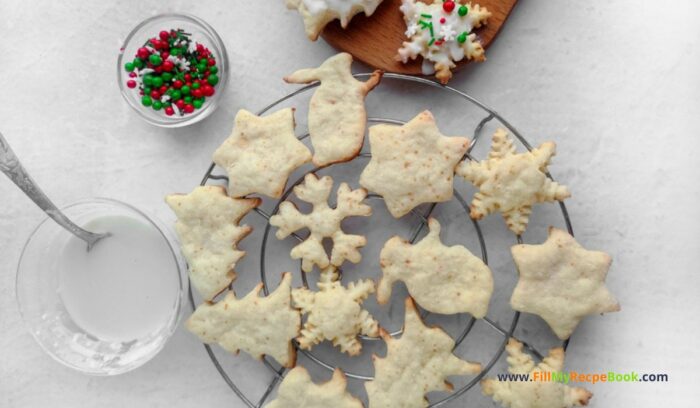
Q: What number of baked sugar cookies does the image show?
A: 15